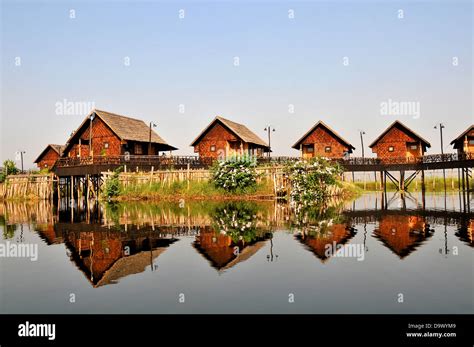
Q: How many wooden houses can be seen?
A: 6